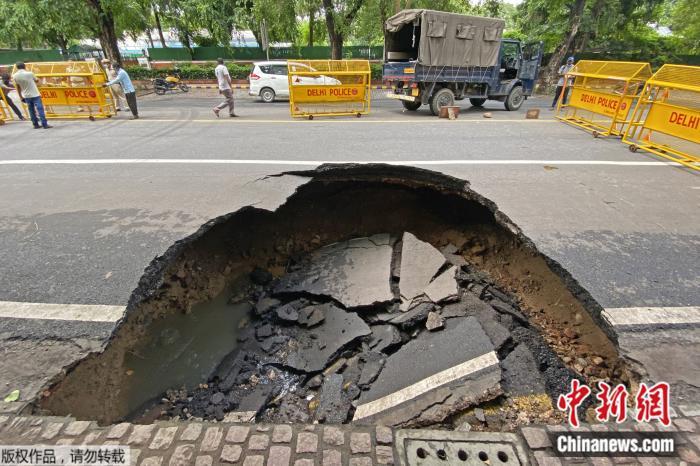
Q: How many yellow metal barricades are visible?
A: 5